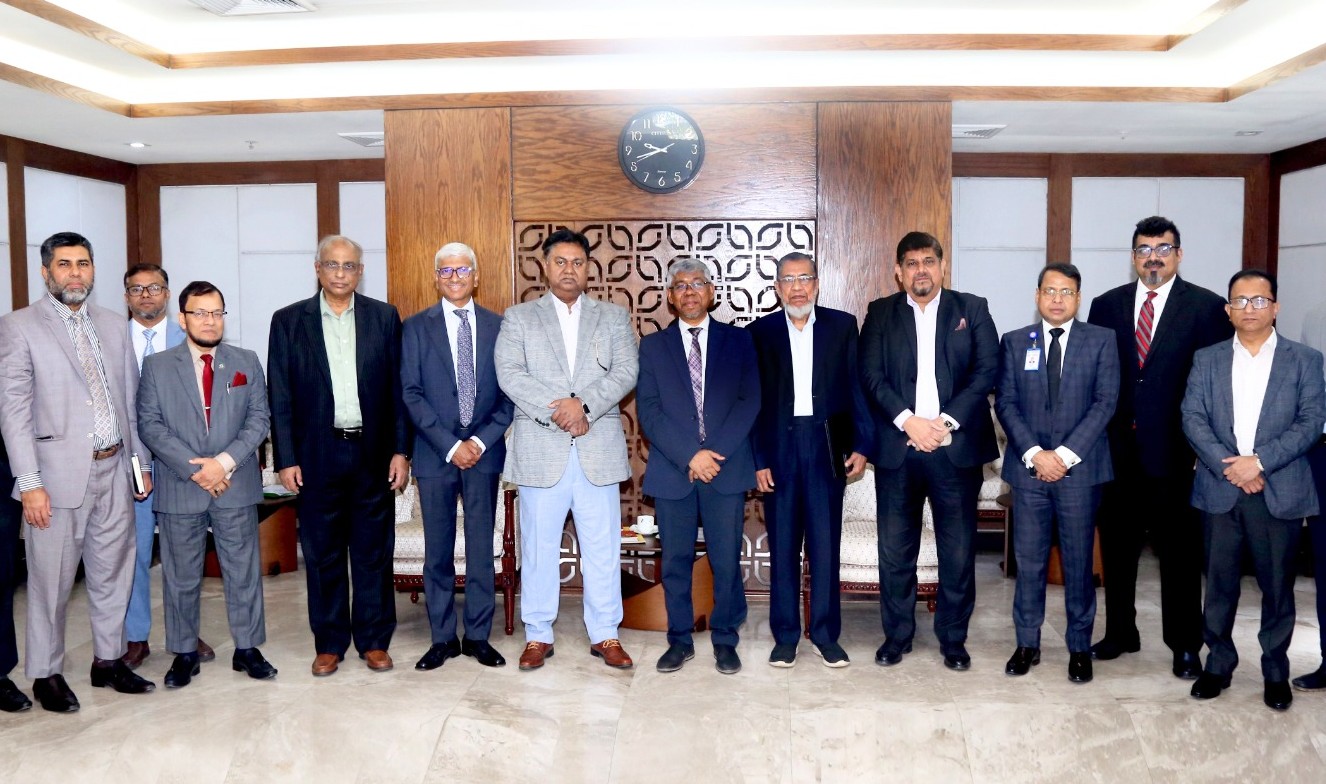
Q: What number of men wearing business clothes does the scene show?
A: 12